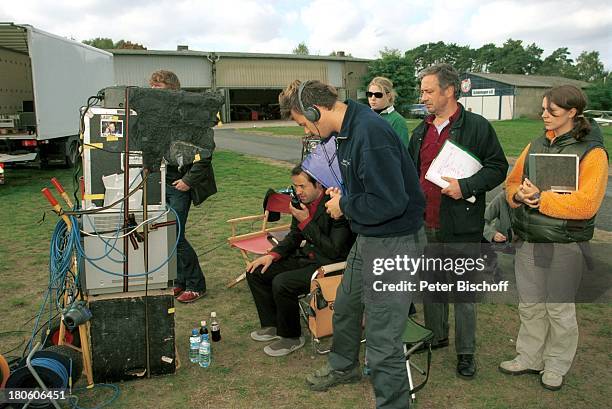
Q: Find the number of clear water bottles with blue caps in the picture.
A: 2